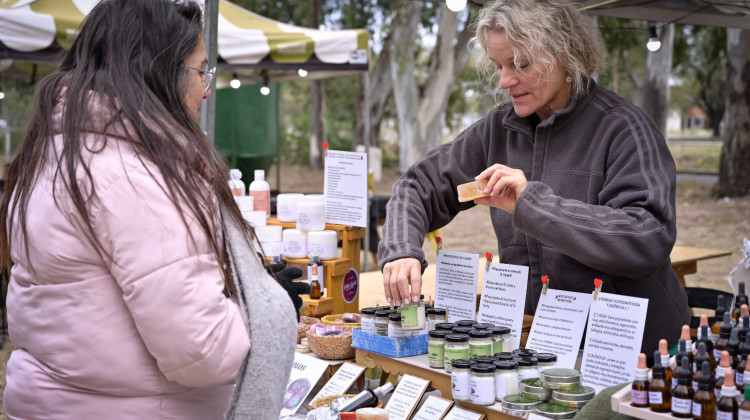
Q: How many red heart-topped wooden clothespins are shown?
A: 5